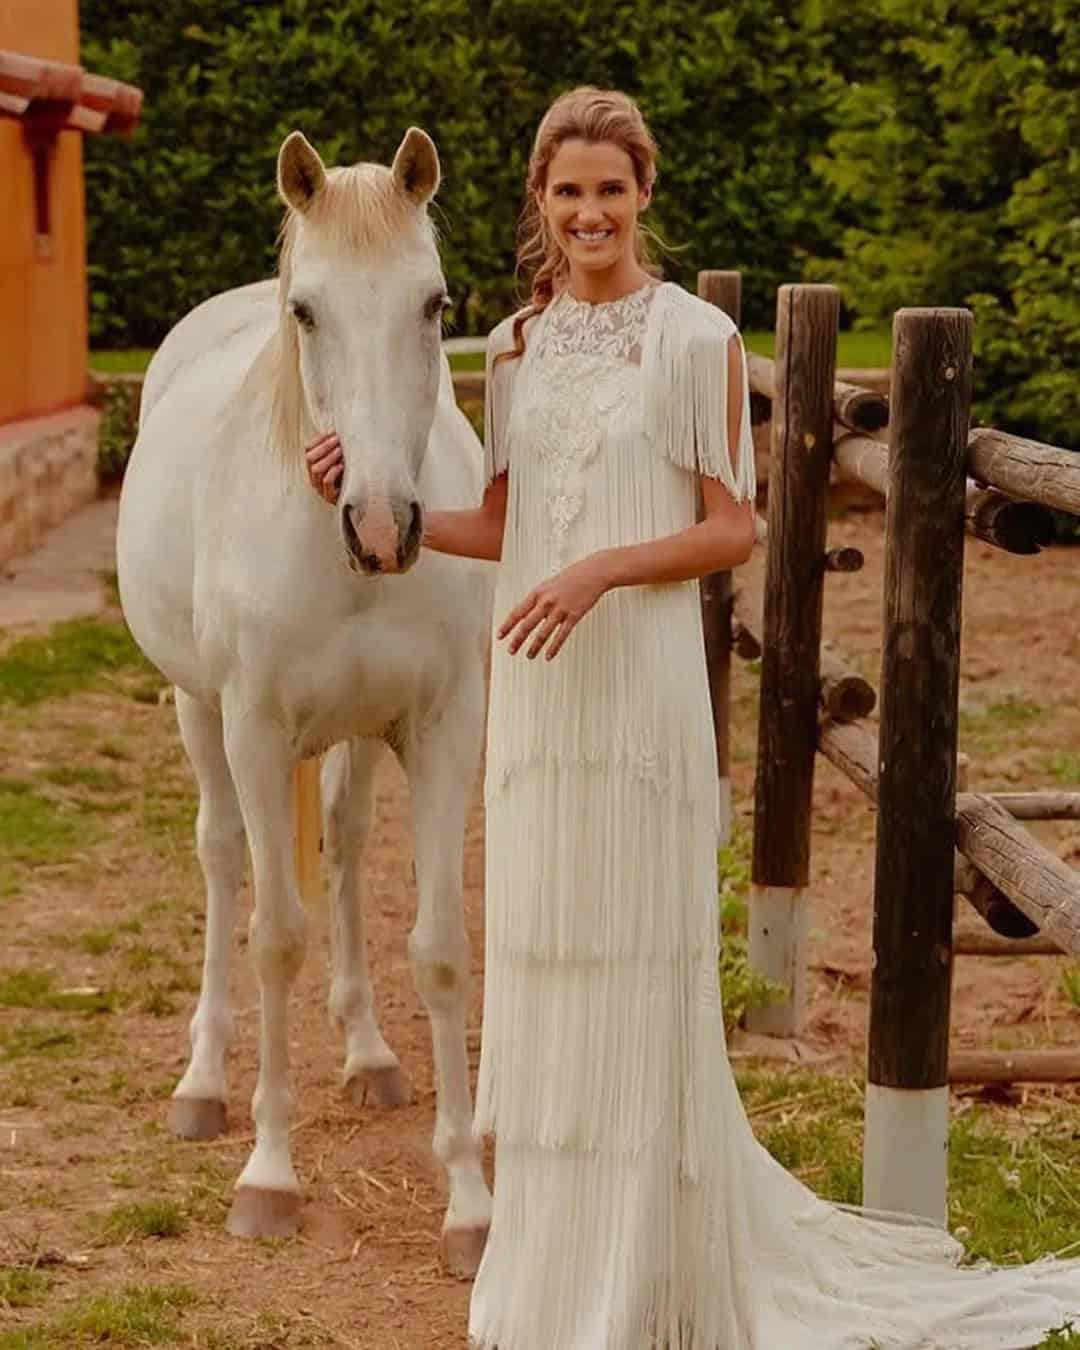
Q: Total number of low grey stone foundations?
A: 1